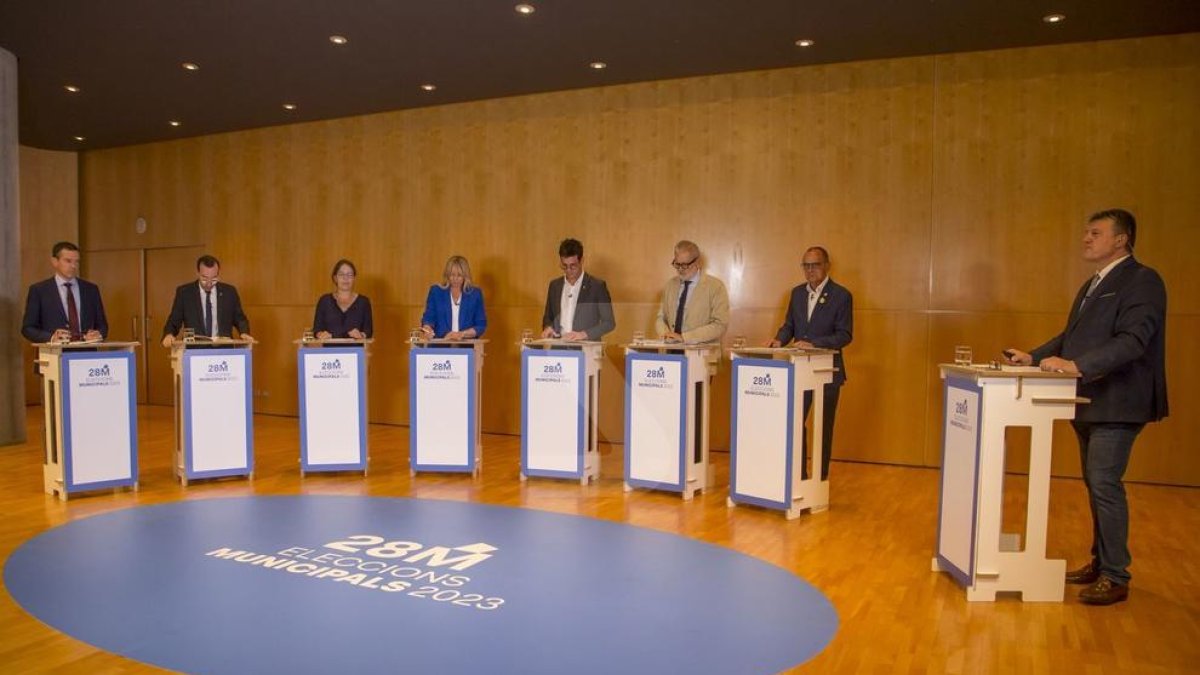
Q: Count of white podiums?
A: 8